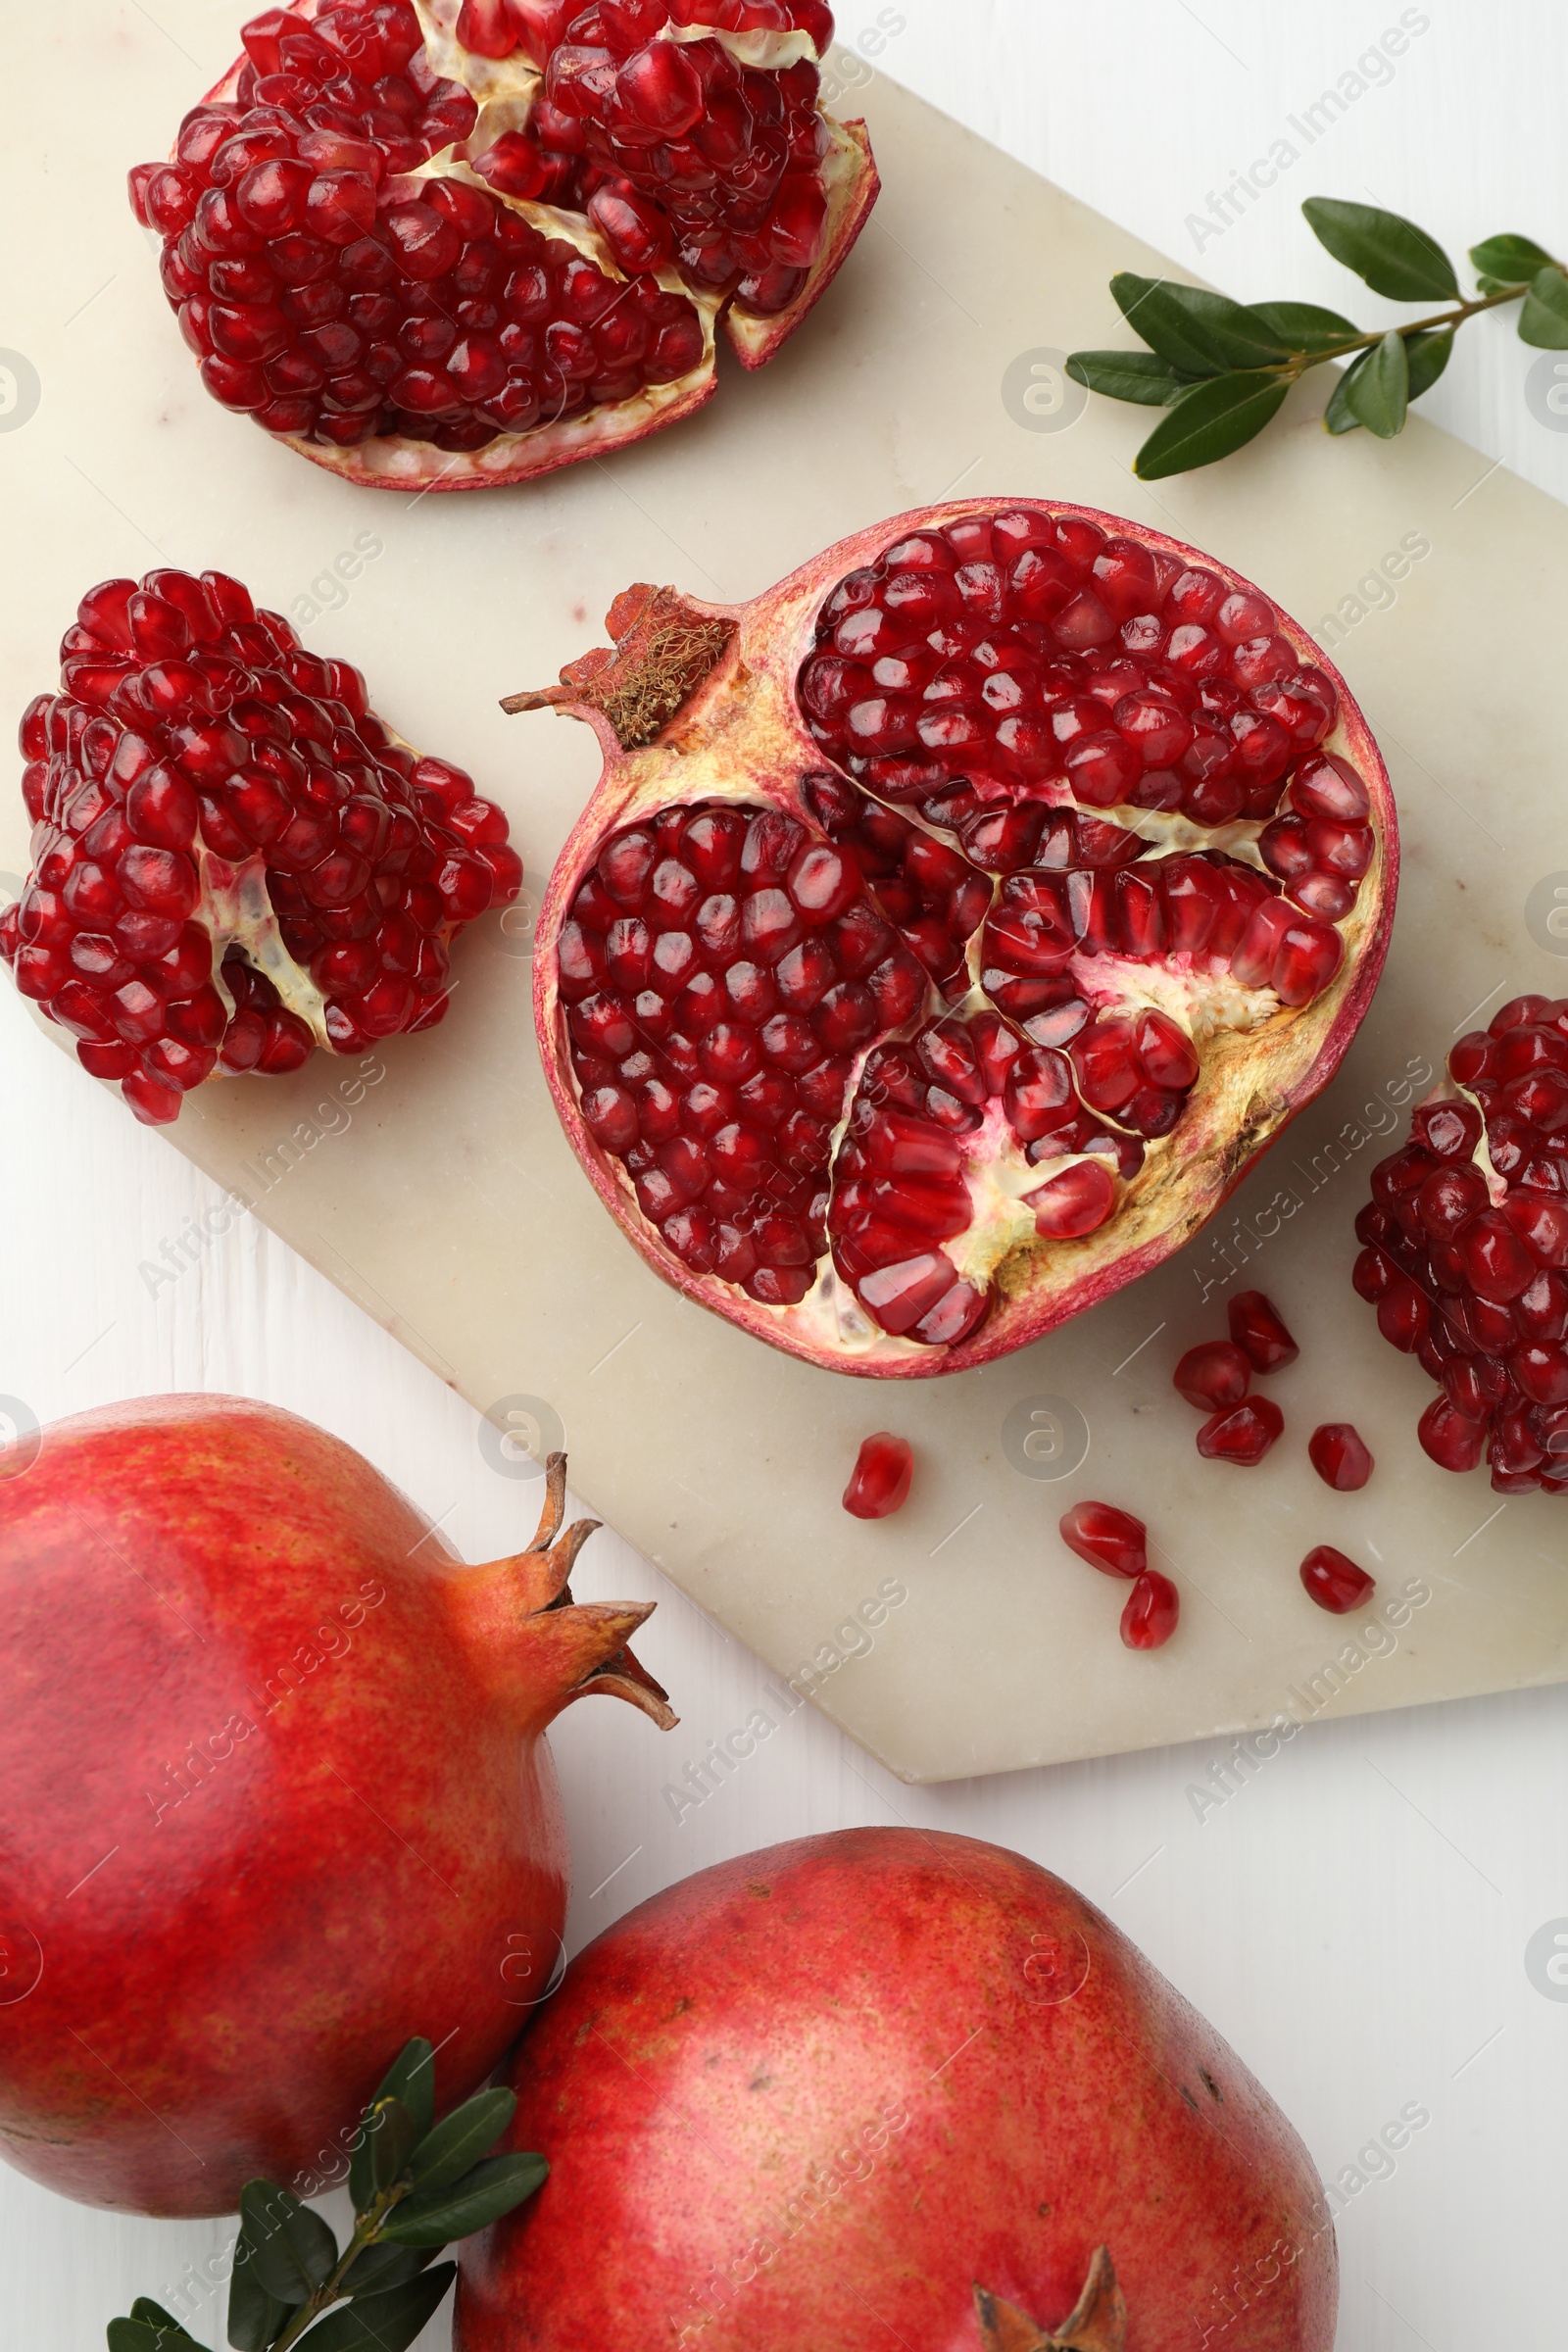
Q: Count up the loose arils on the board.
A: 8